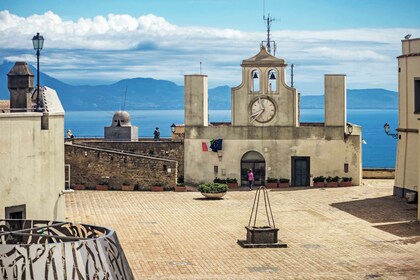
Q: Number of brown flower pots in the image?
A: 11